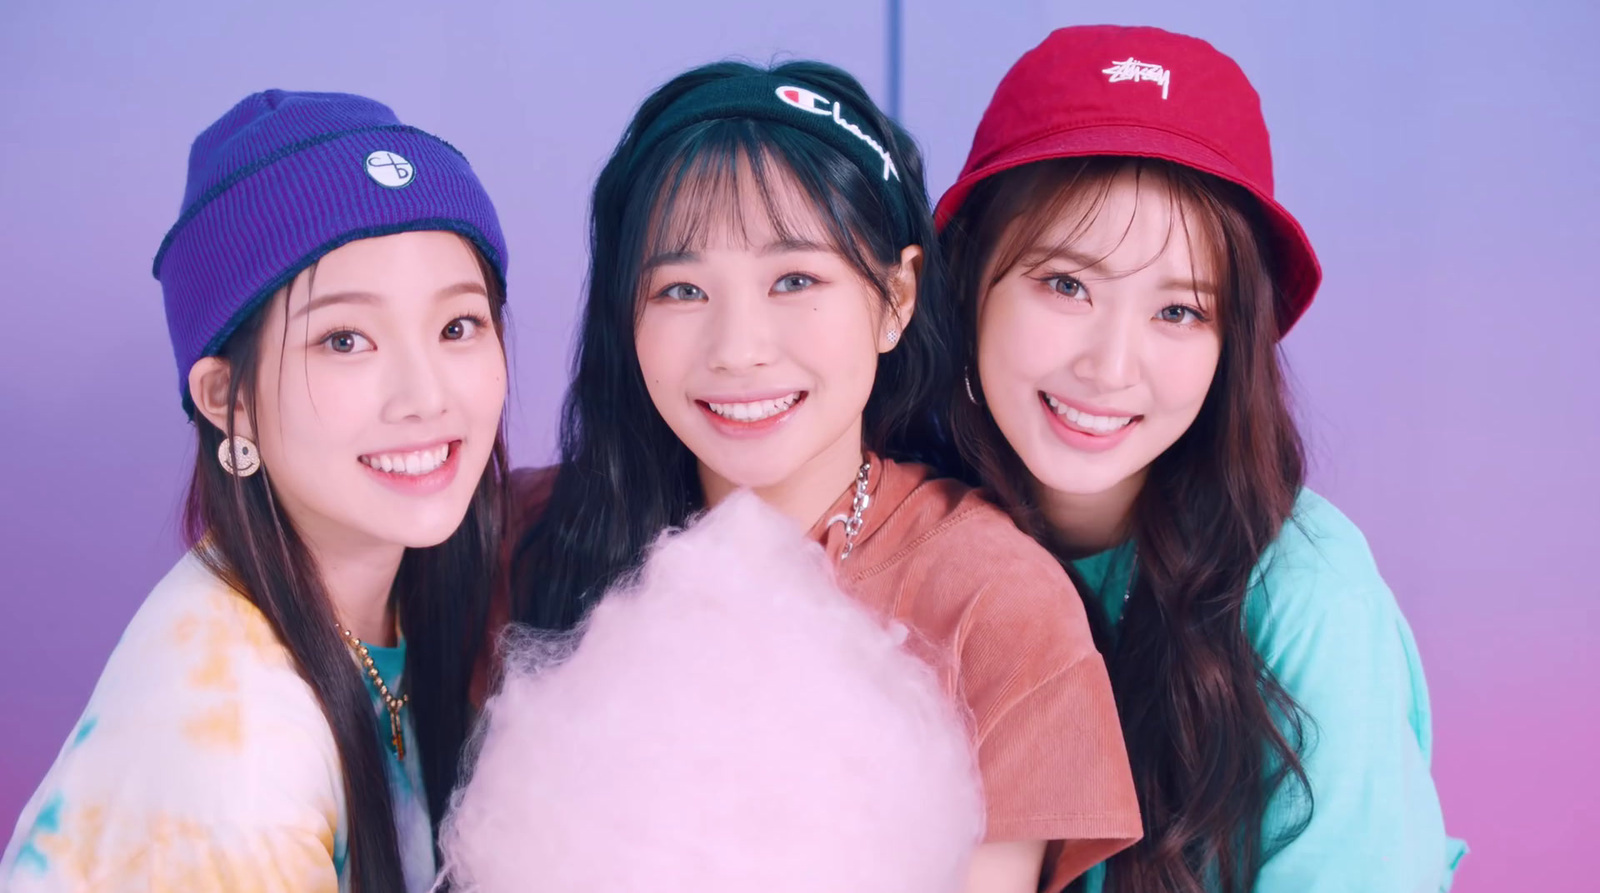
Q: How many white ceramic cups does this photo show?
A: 0